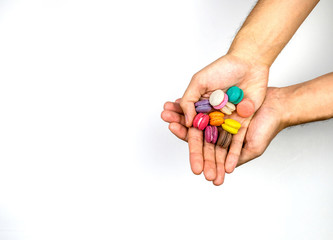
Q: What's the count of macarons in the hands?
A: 10